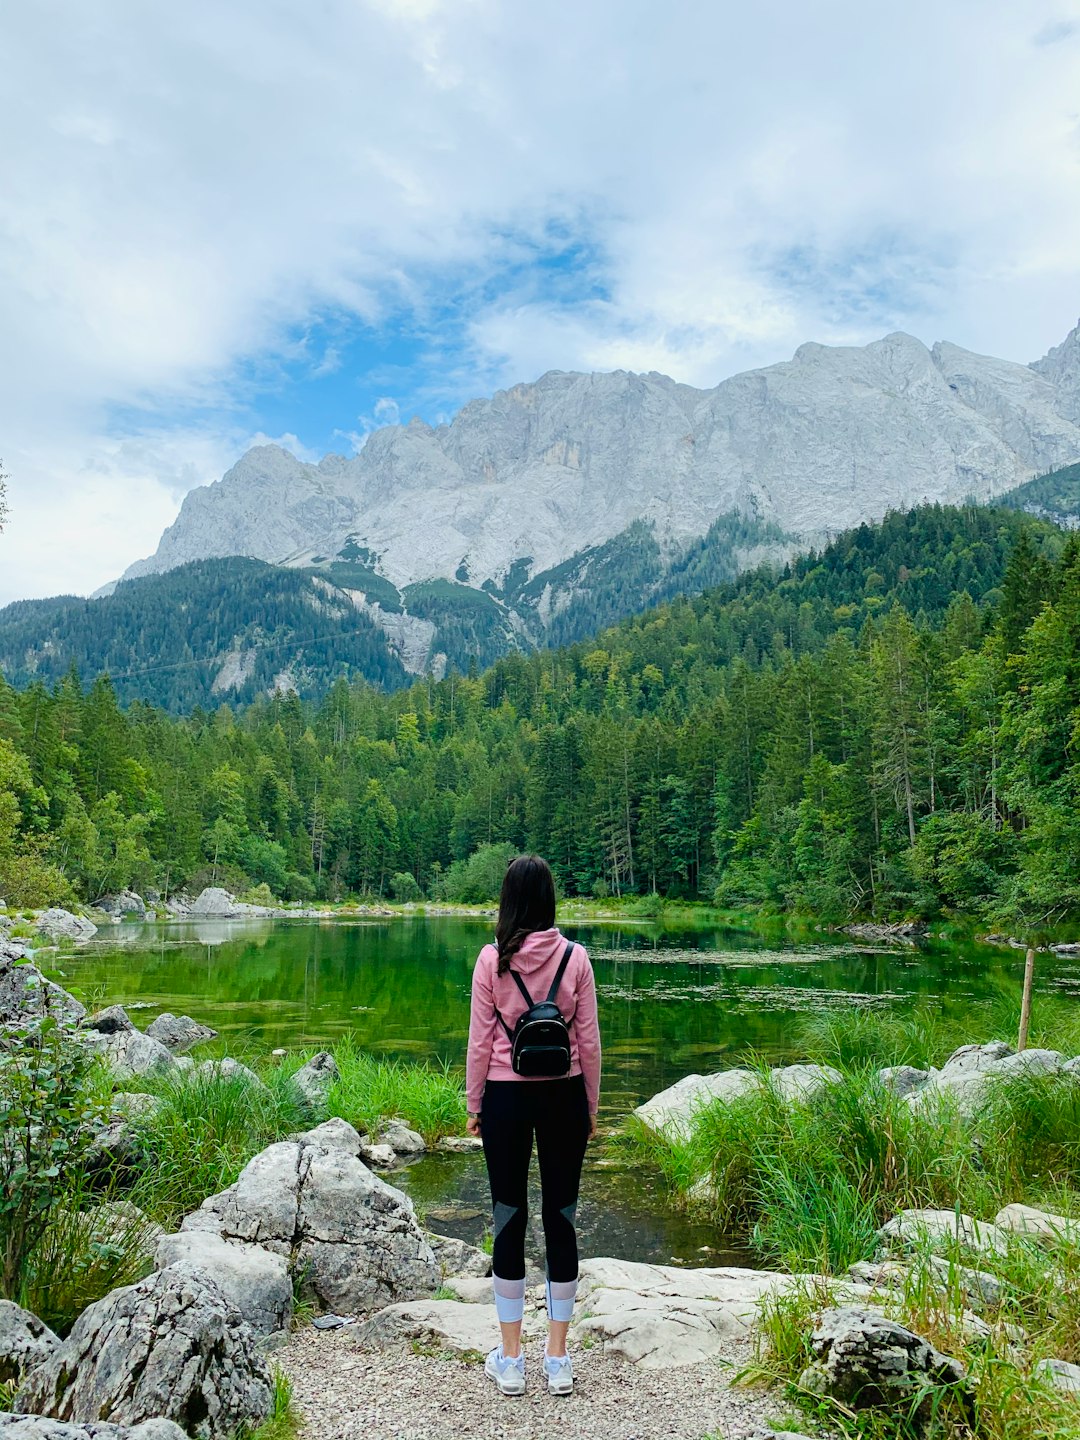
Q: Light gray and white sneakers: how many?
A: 2